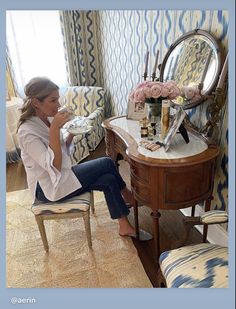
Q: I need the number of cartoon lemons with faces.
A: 0